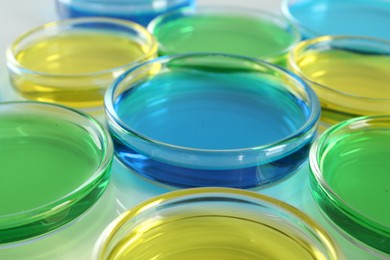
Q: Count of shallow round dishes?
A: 9